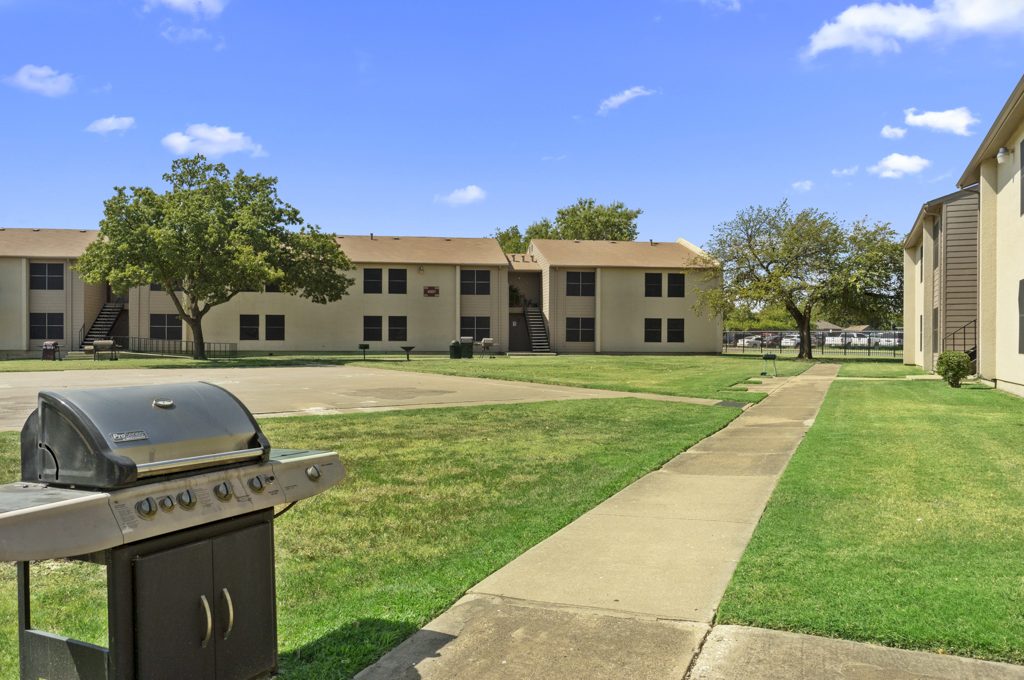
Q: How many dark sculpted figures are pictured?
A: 0